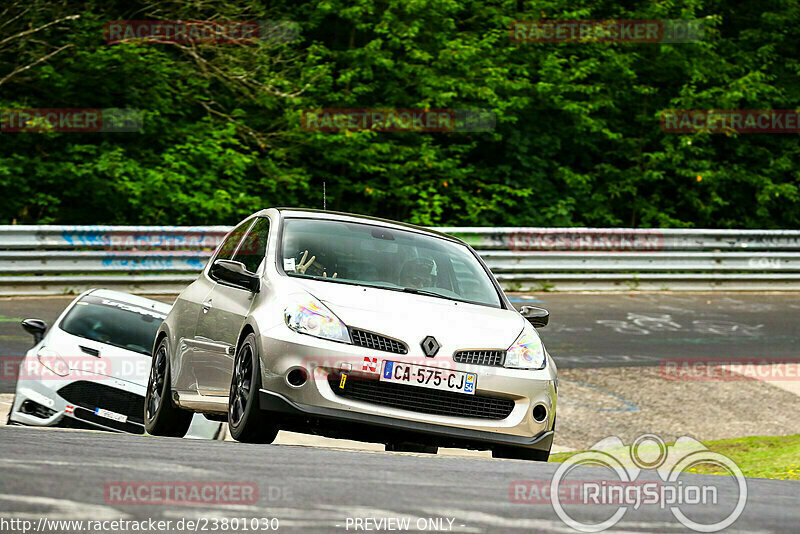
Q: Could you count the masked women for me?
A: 0